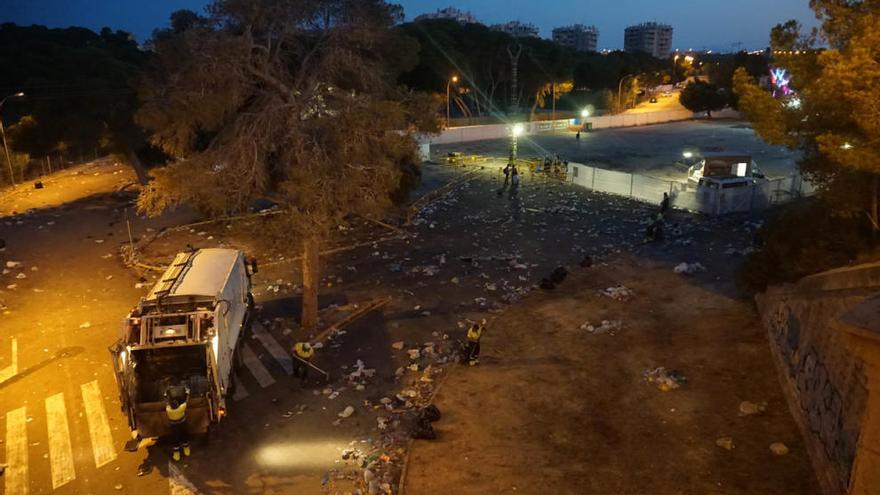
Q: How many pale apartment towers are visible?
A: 4